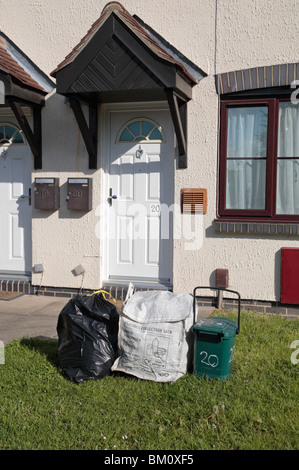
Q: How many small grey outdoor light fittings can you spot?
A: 2